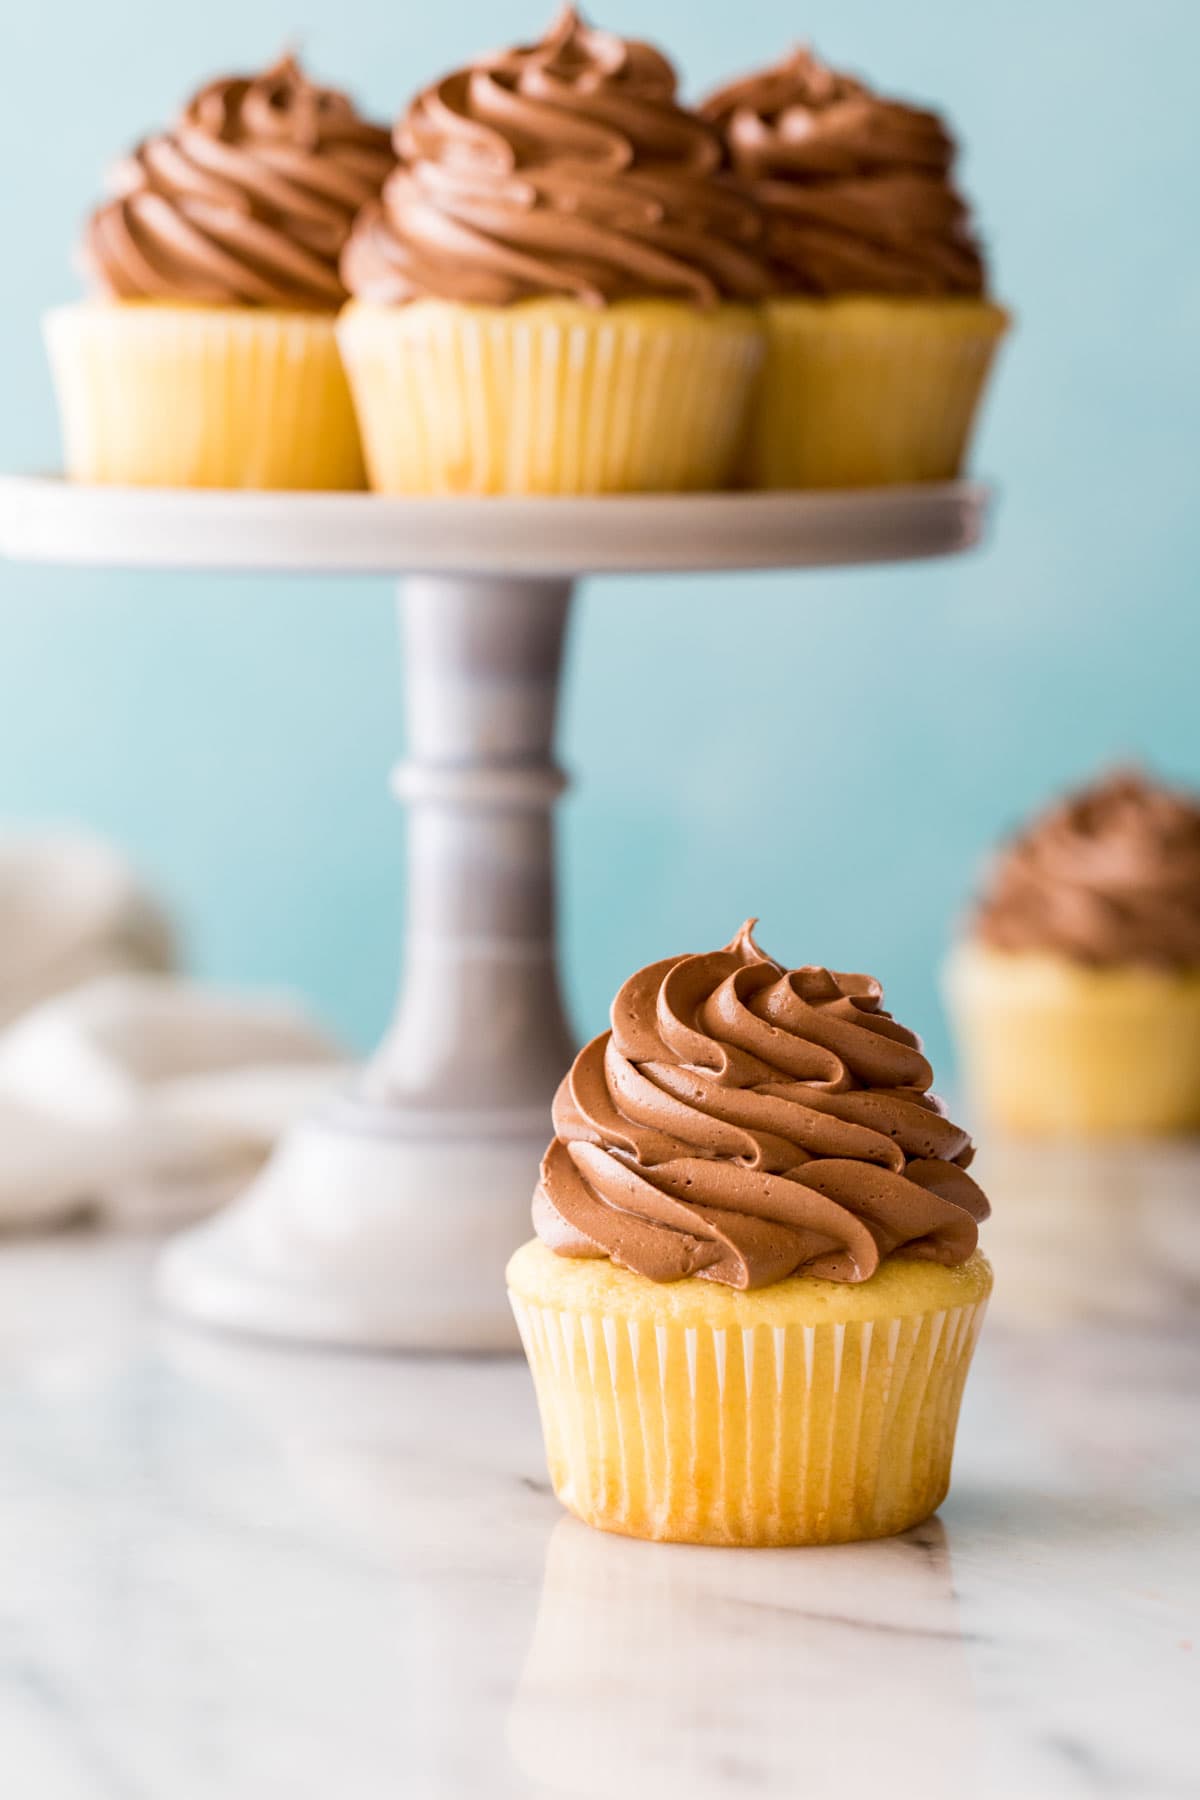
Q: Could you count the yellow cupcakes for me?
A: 5